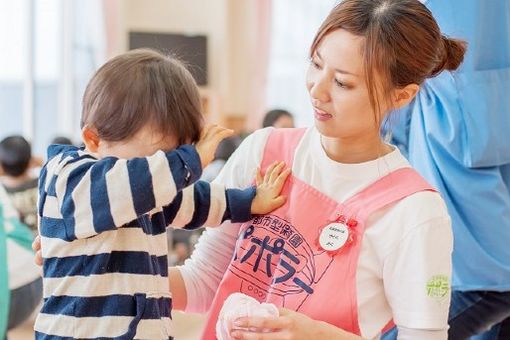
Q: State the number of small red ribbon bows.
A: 1